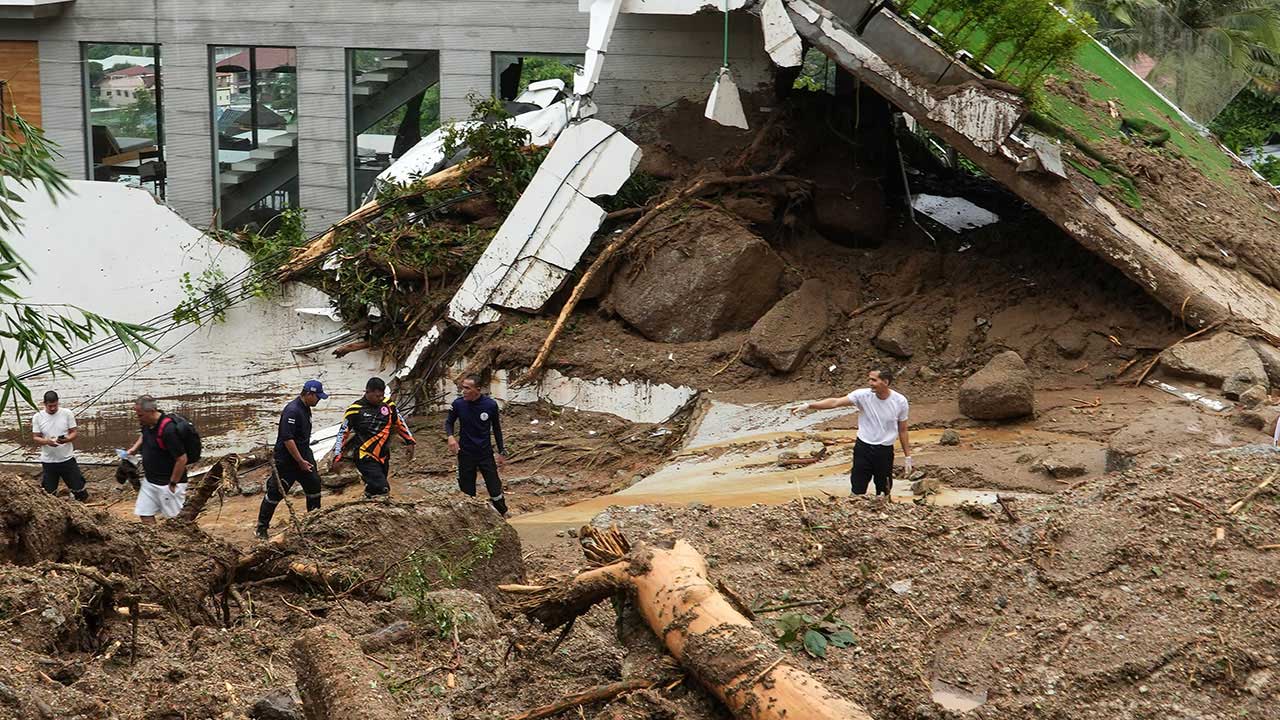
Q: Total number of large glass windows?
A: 4